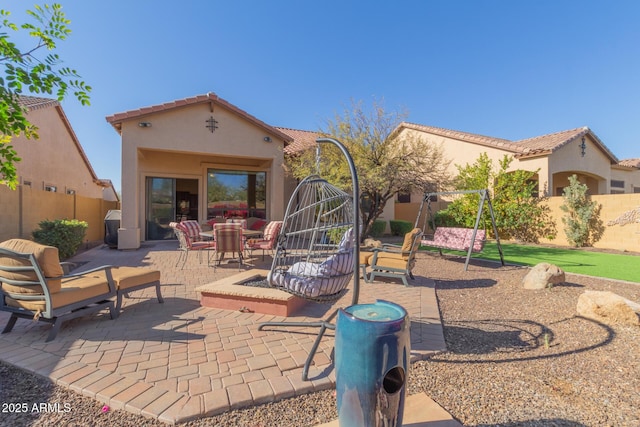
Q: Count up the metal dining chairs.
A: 5